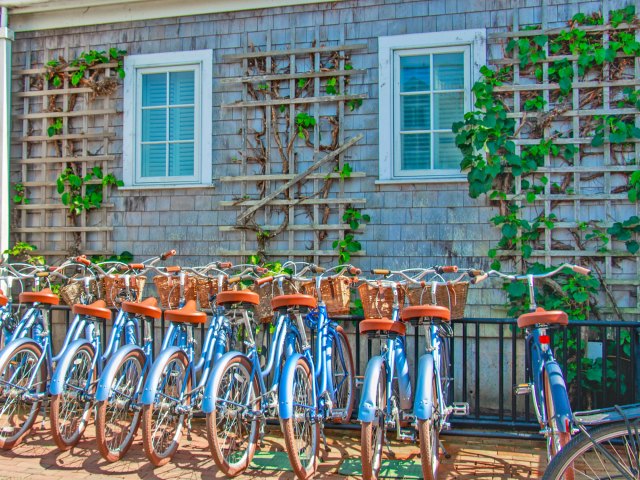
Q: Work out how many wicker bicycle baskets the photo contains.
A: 8